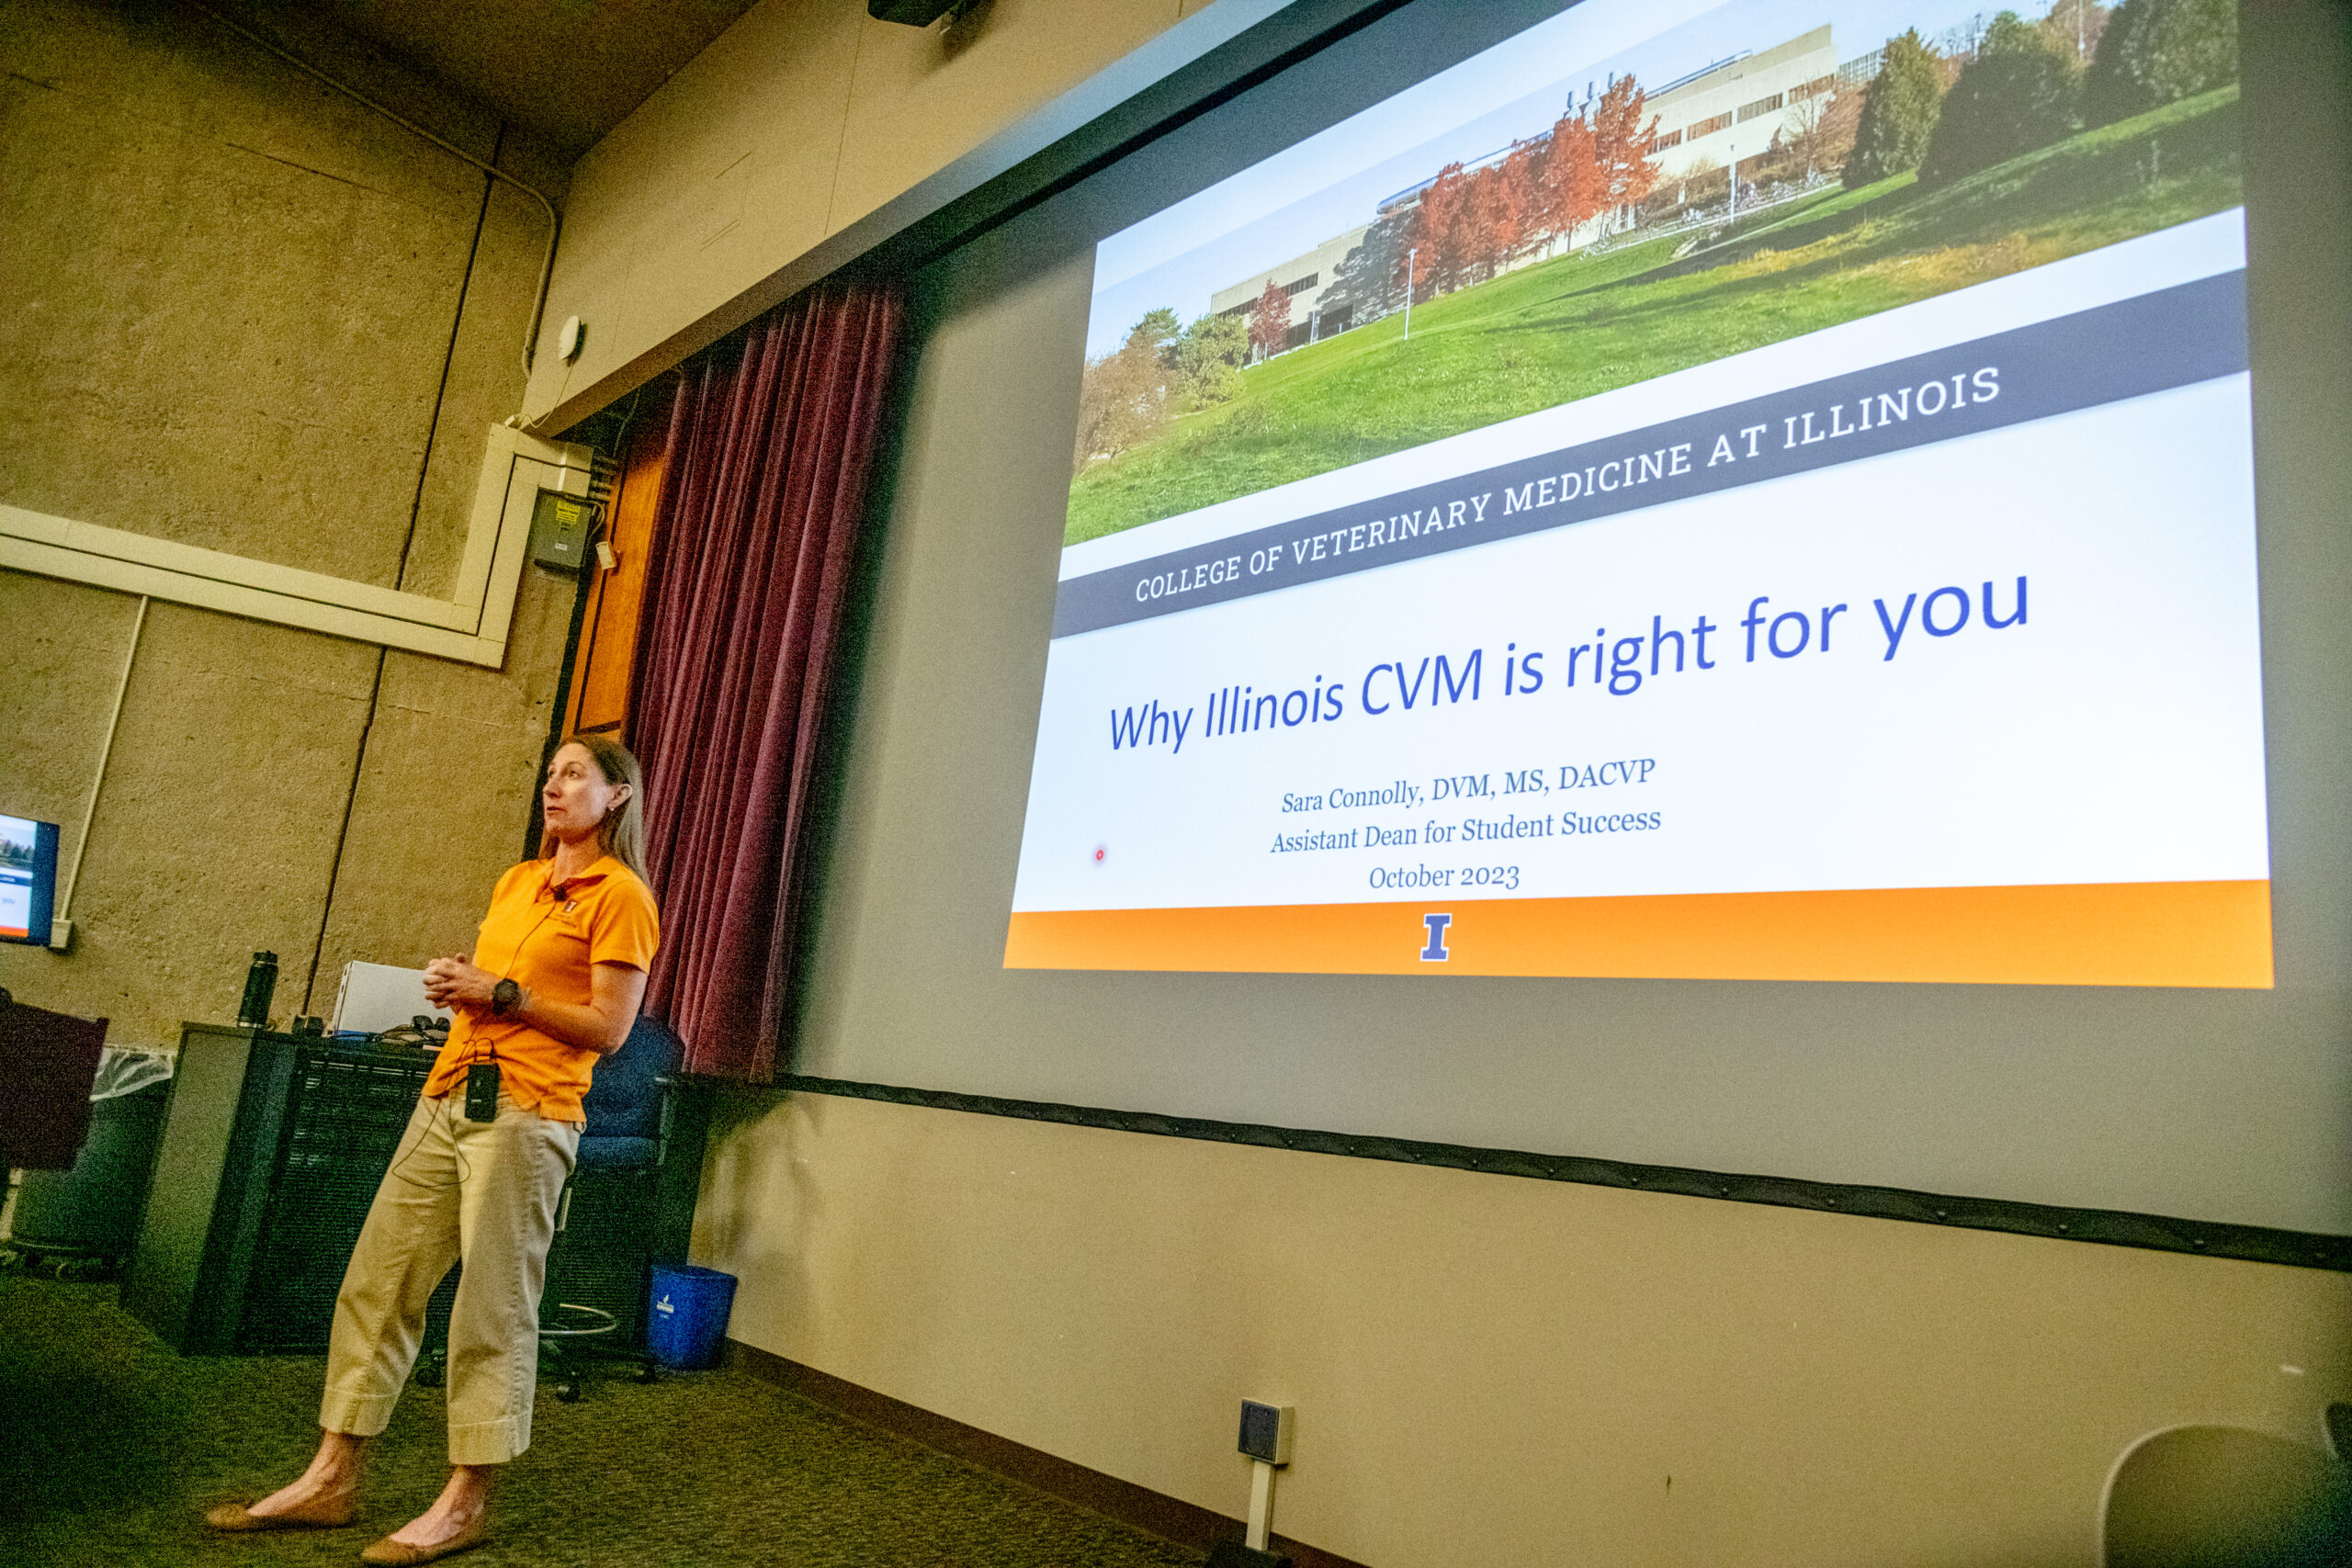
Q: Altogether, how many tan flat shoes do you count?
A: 2